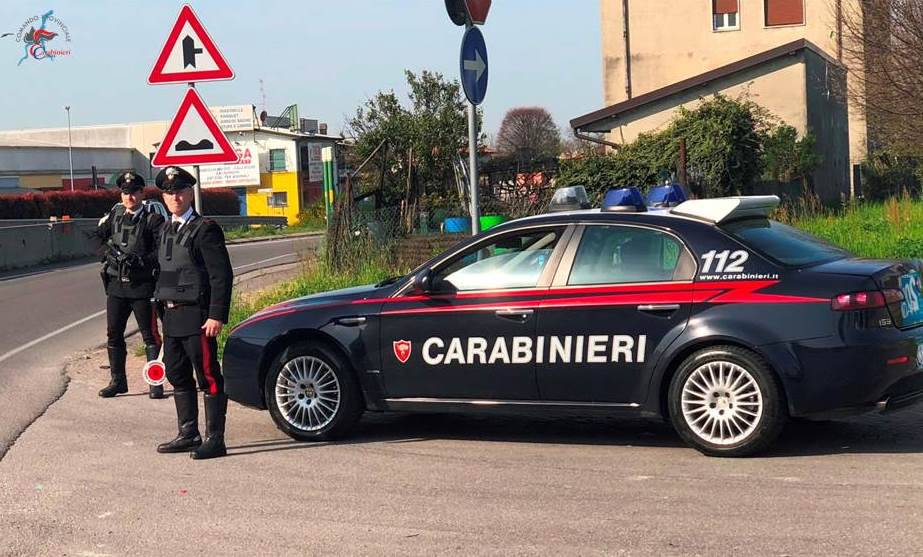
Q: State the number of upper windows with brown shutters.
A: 2